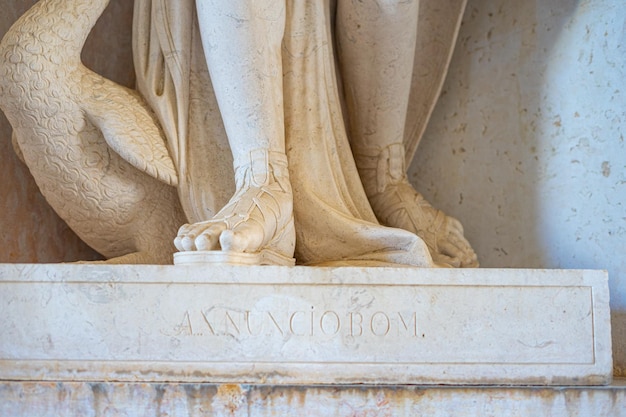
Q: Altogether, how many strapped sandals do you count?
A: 2